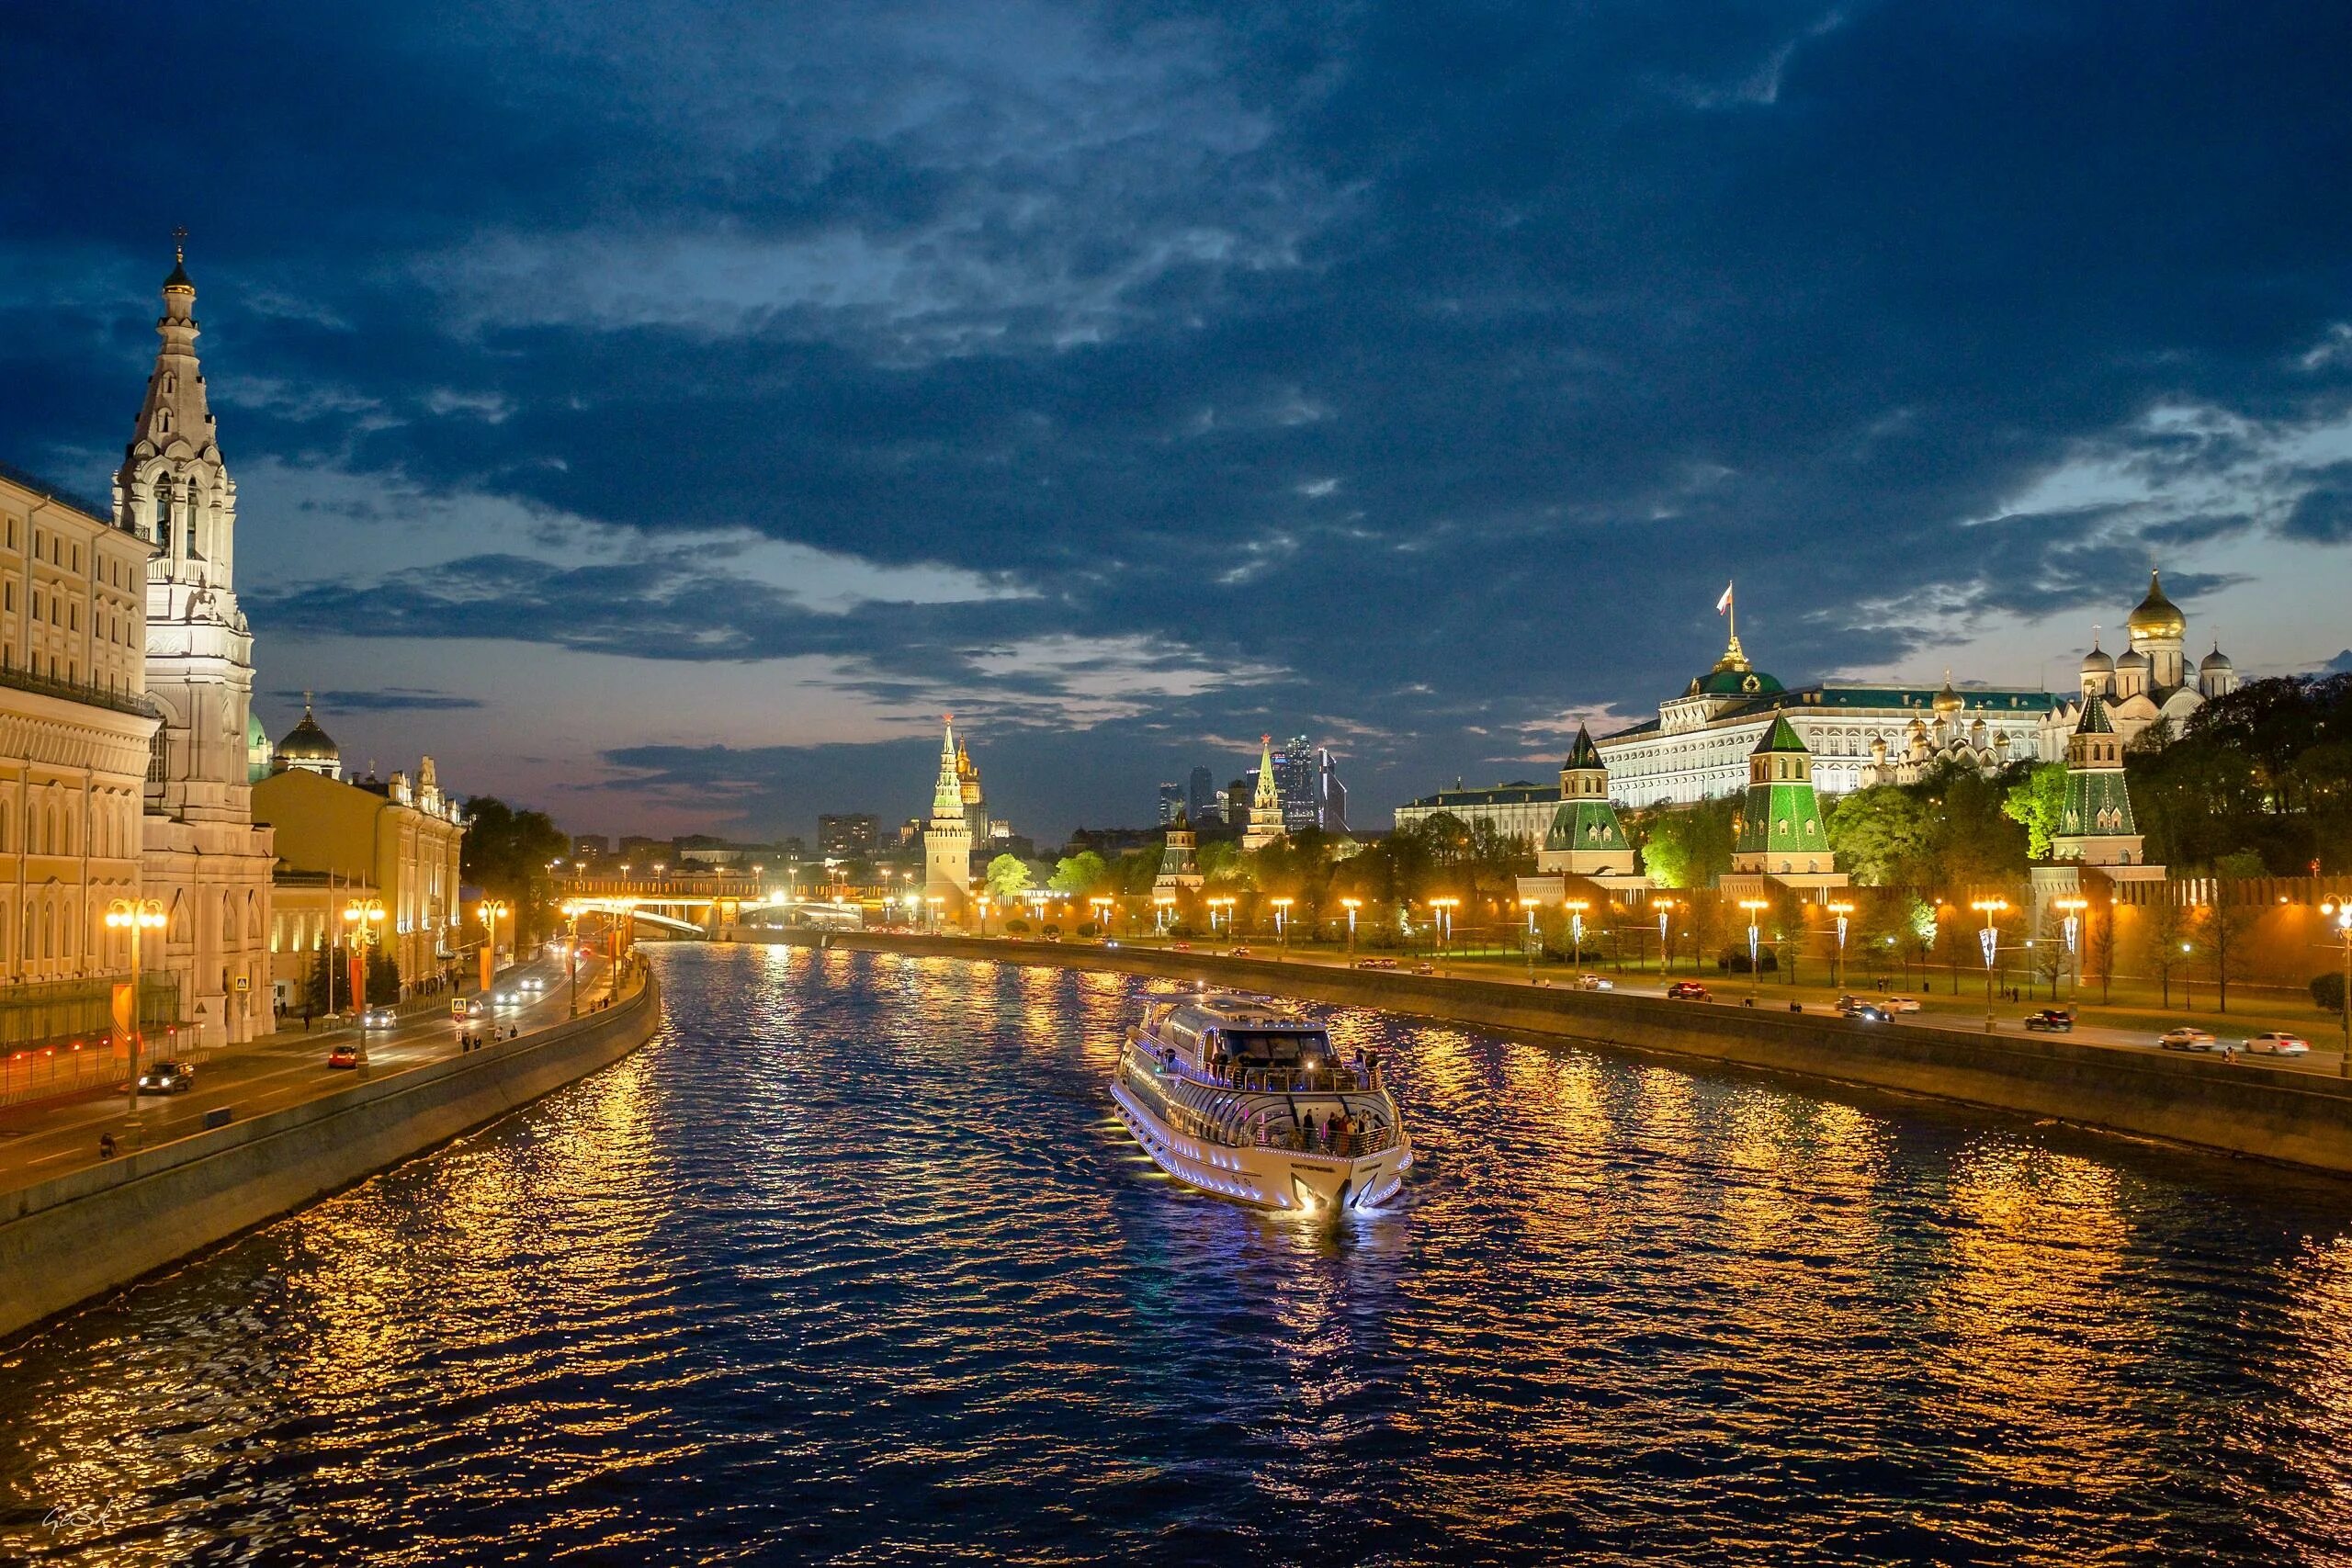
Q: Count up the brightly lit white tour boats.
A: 1